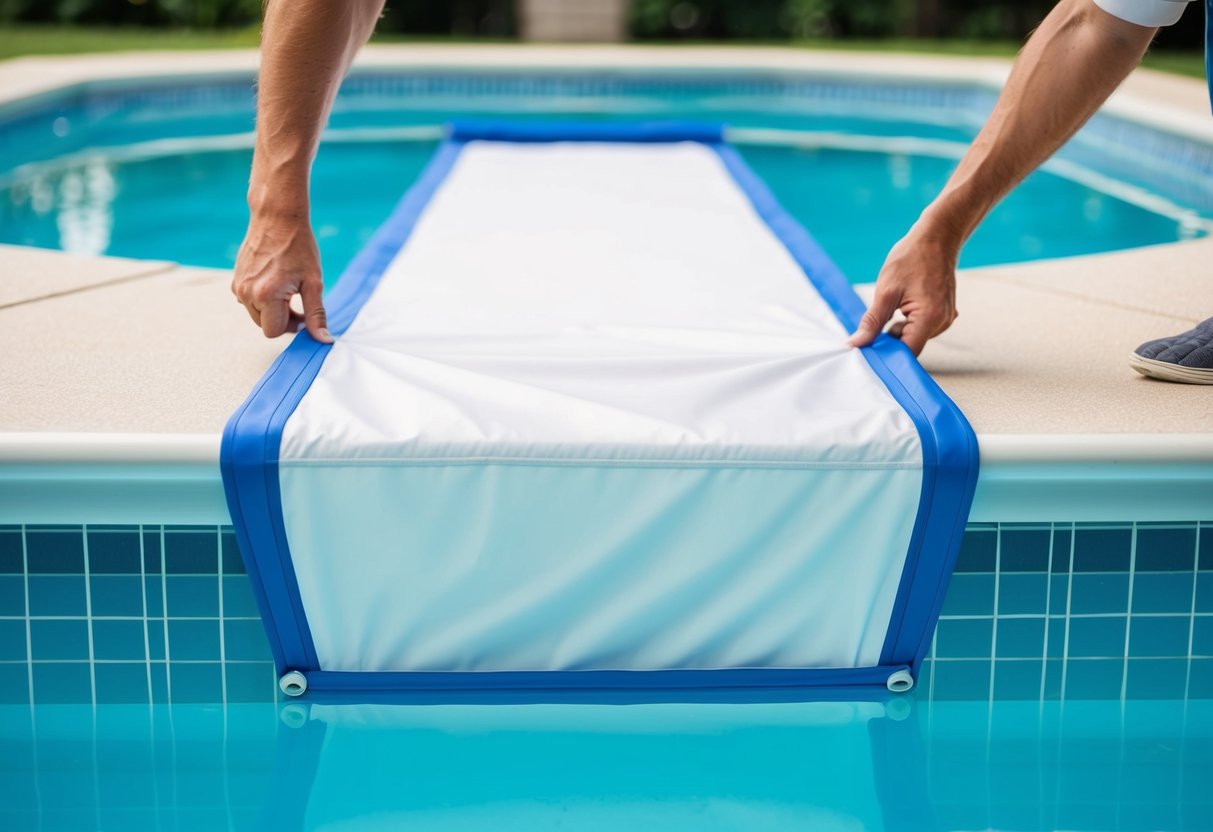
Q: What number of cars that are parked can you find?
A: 0